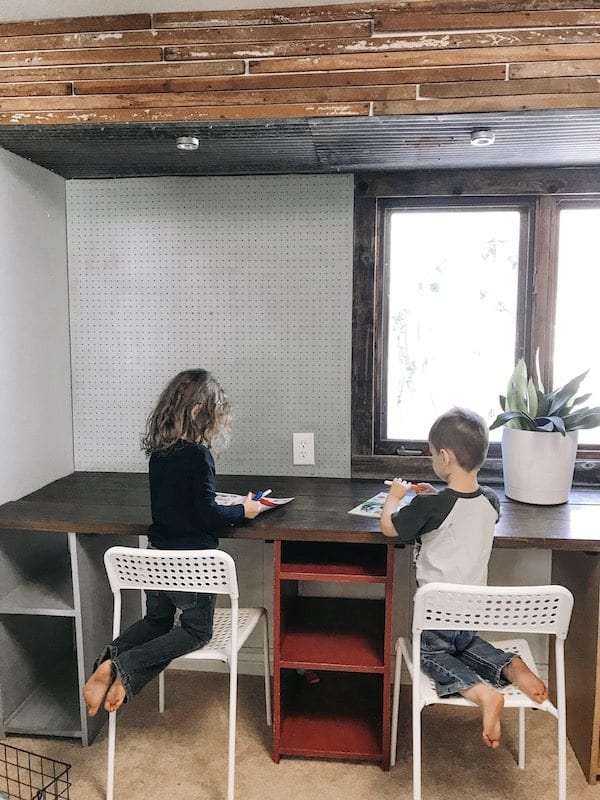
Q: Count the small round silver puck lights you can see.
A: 2